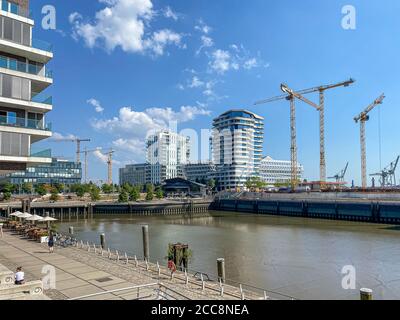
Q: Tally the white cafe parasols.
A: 4